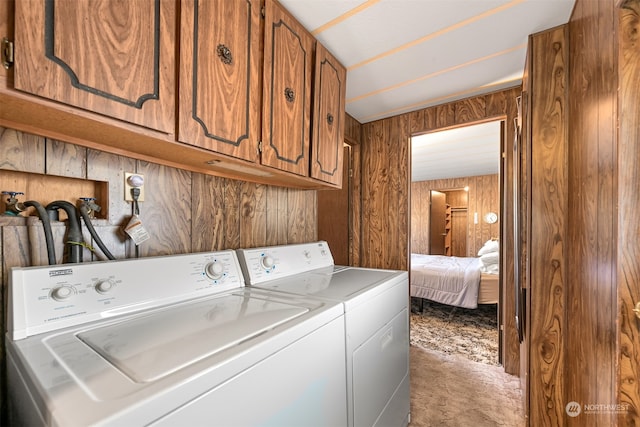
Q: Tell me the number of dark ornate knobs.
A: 3